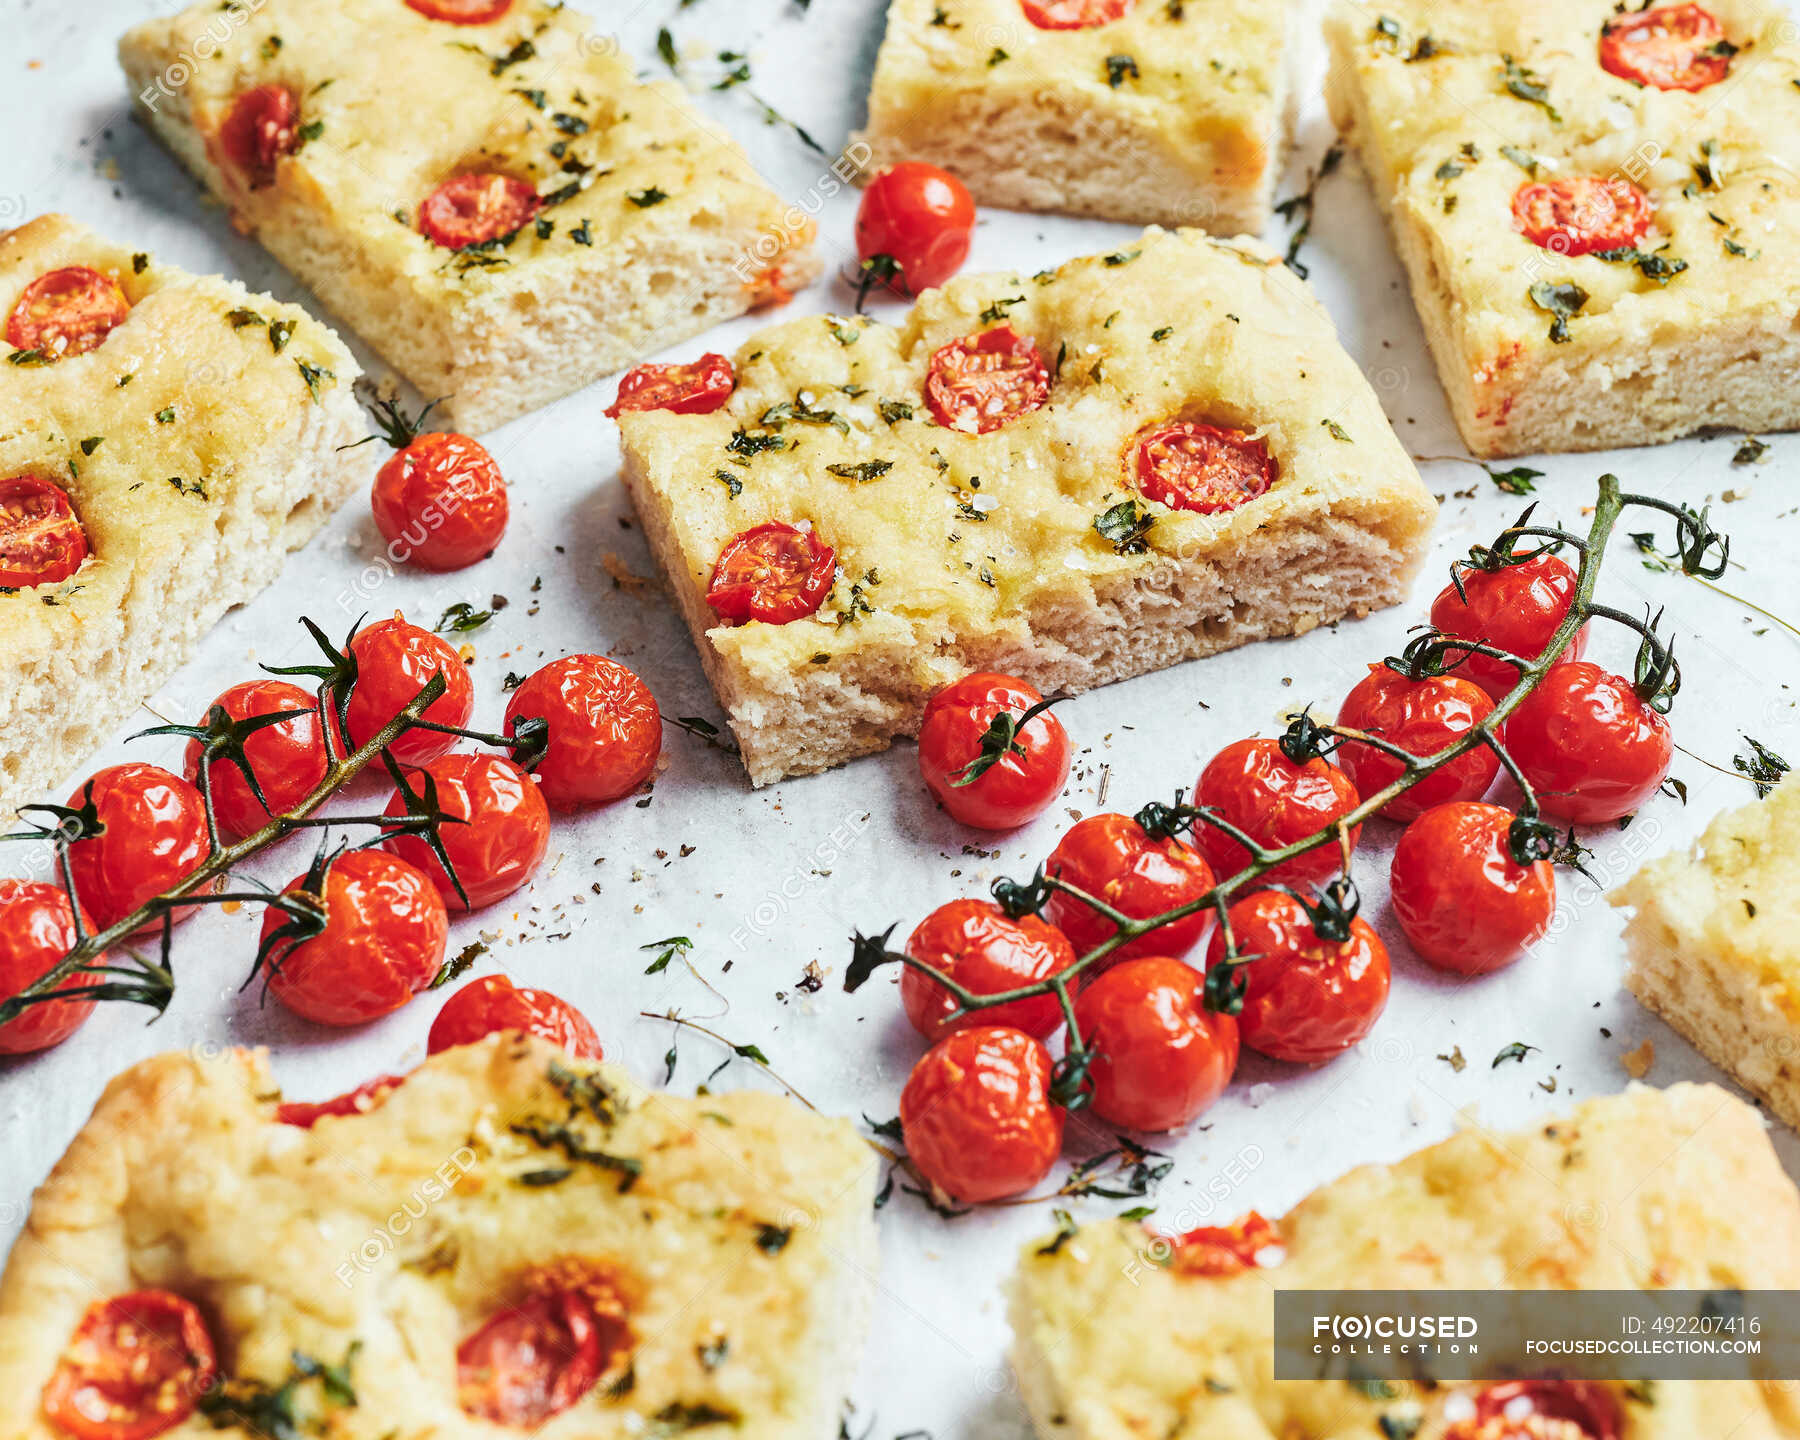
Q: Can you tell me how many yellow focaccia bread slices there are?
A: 8